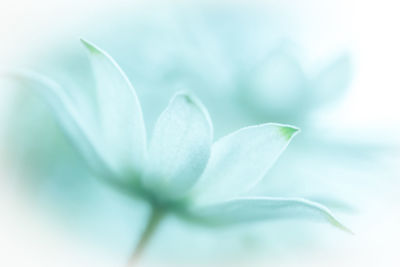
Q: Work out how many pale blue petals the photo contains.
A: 5